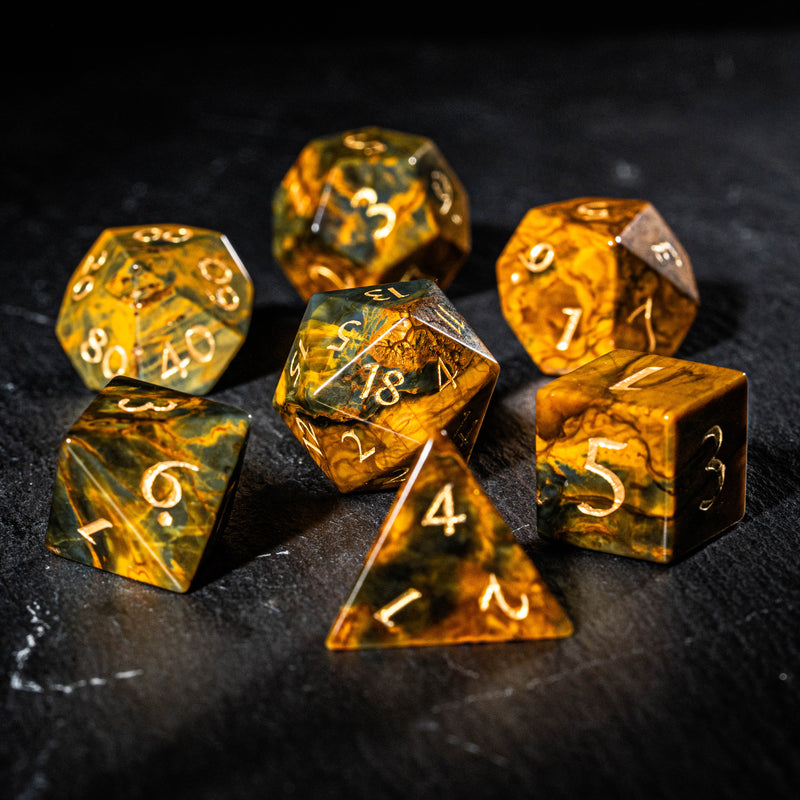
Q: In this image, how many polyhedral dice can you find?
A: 7